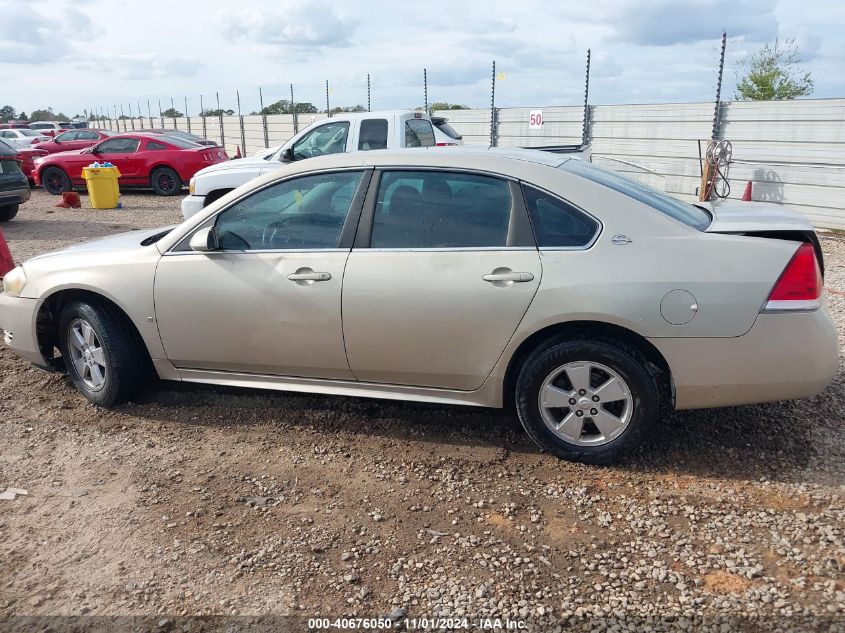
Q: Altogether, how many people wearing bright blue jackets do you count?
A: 0